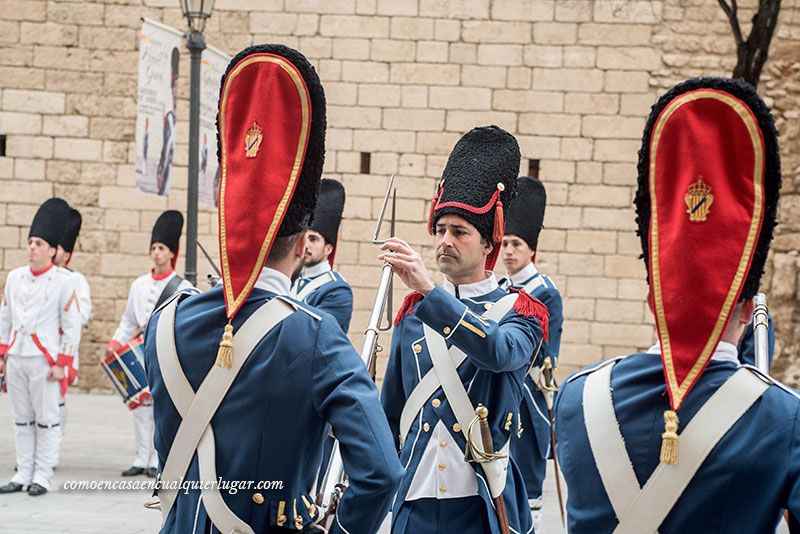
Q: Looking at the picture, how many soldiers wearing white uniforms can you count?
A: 3